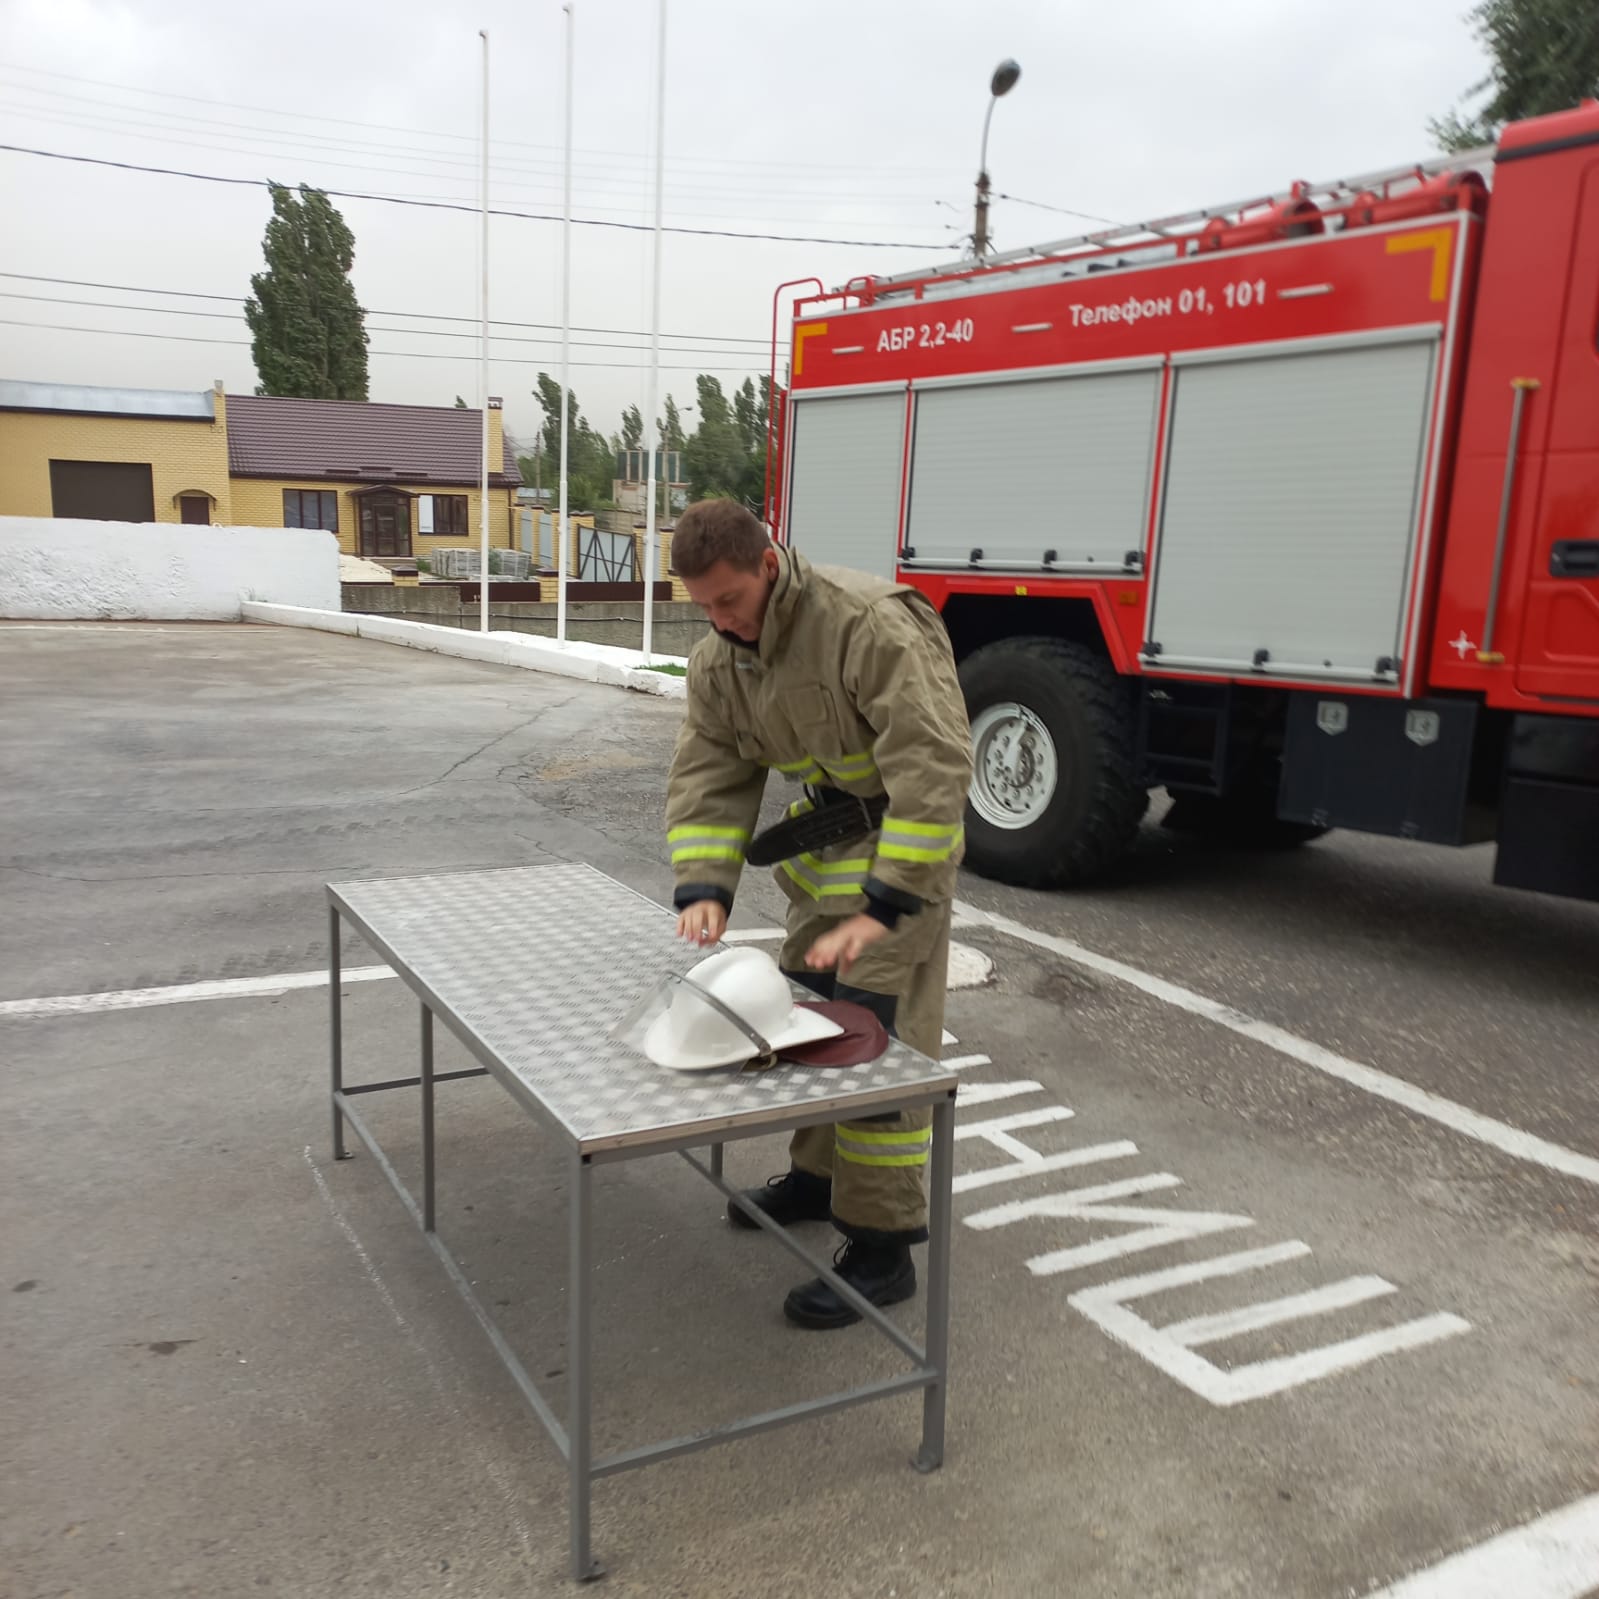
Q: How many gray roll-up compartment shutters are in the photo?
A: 3